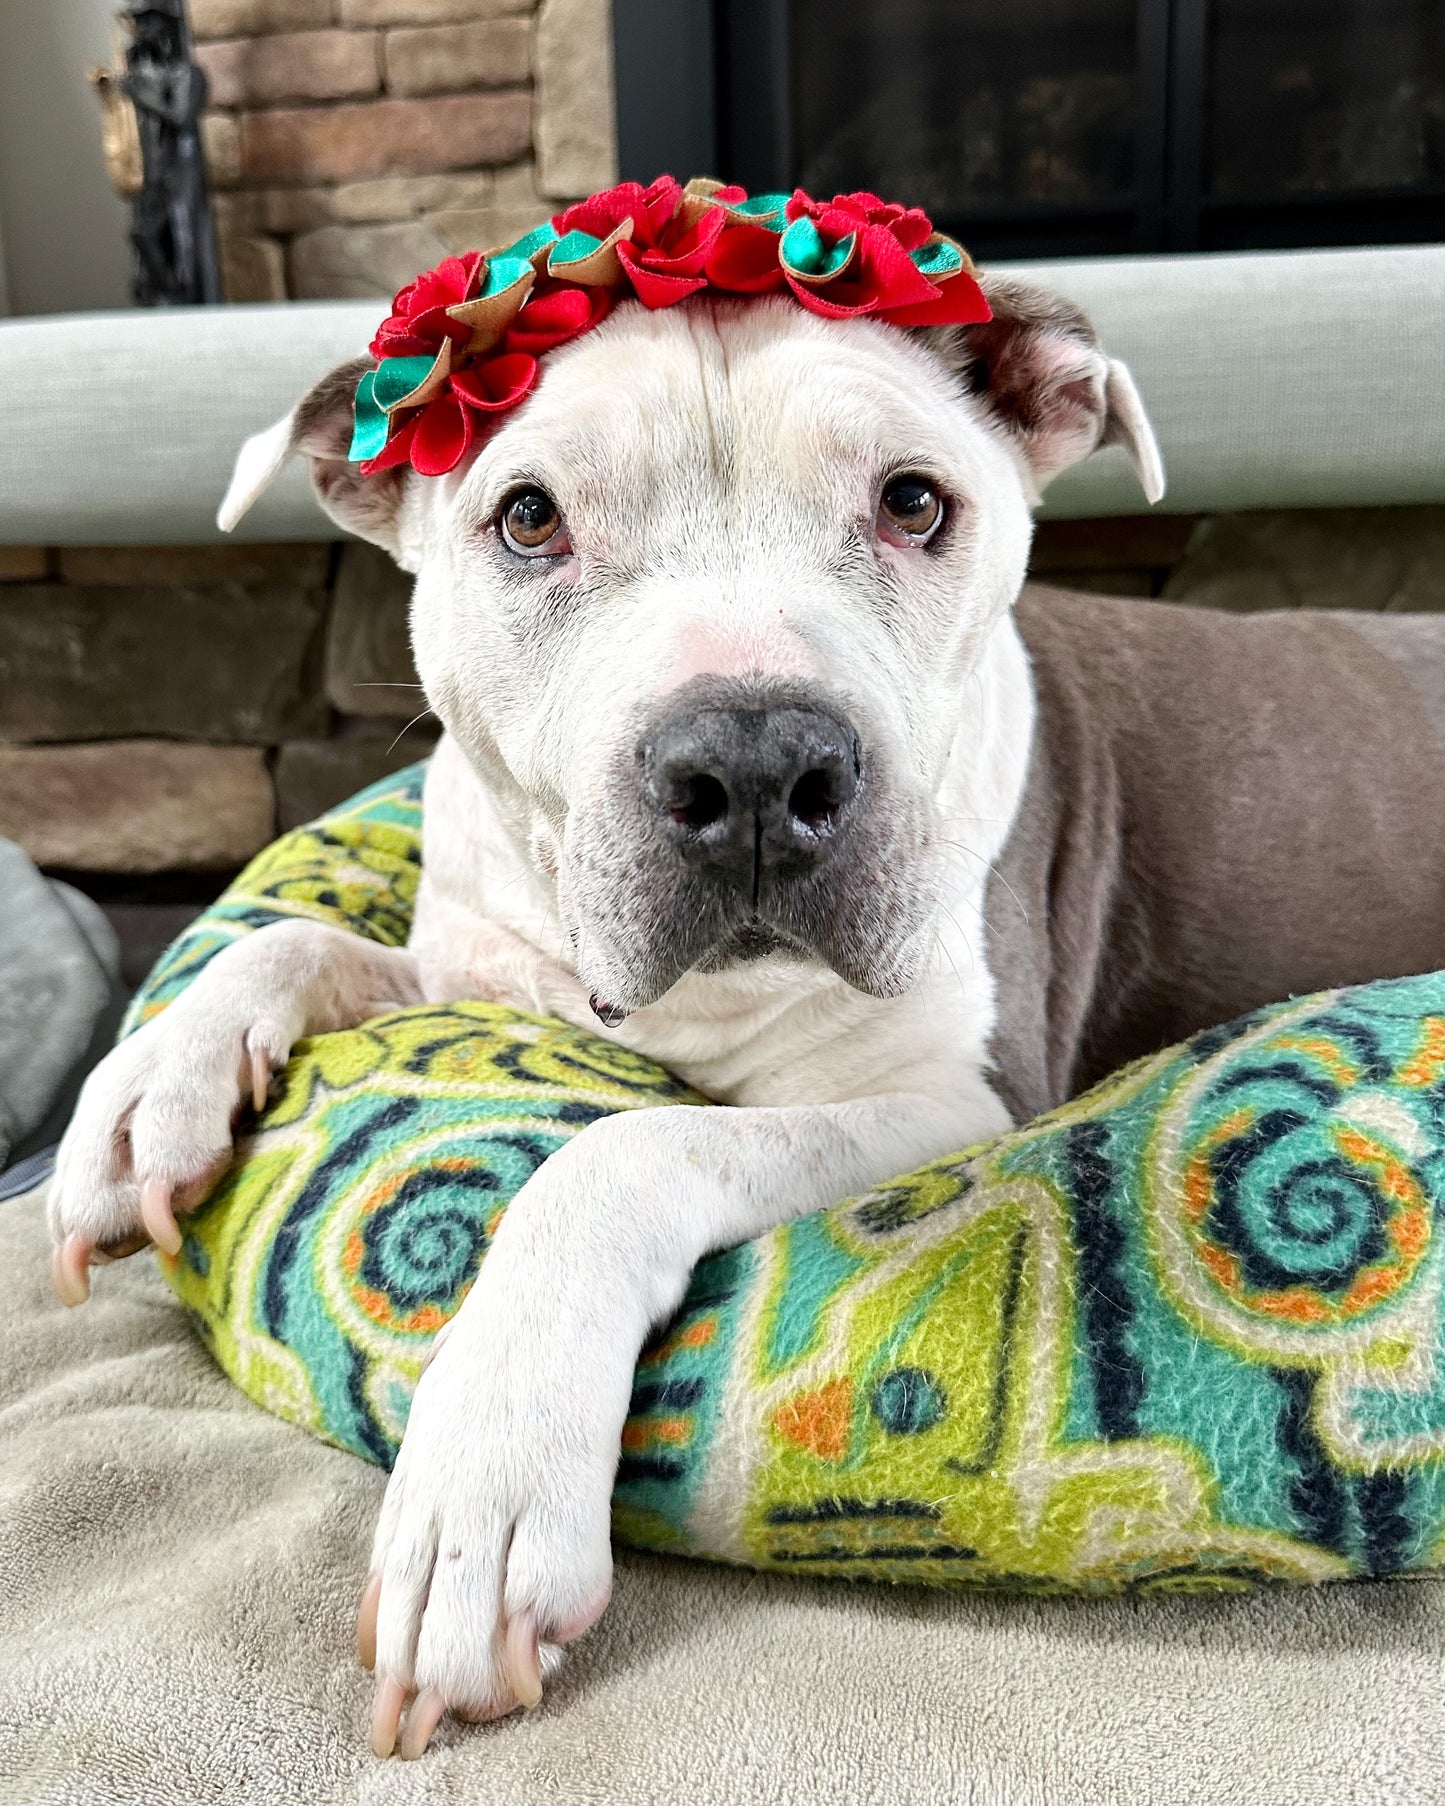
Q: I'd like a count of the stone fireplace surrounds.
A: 1